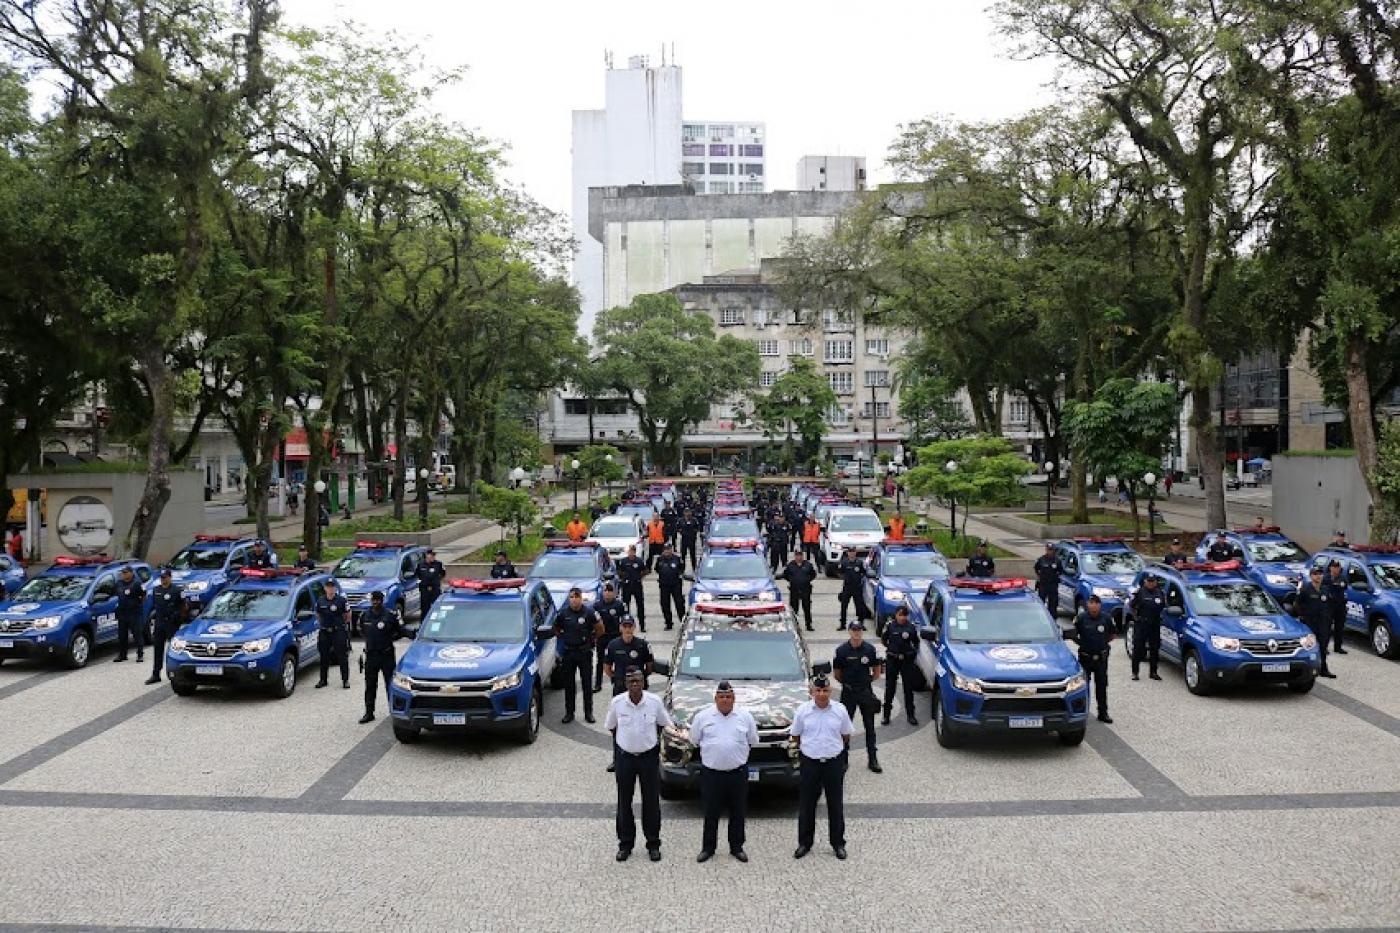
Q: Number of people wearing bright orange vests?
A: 4